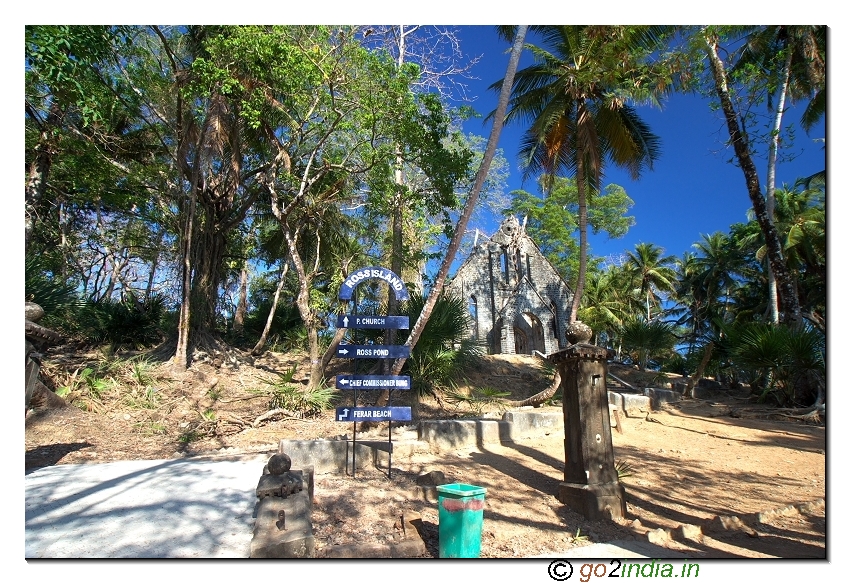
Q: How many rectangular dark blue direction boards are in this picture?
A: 4